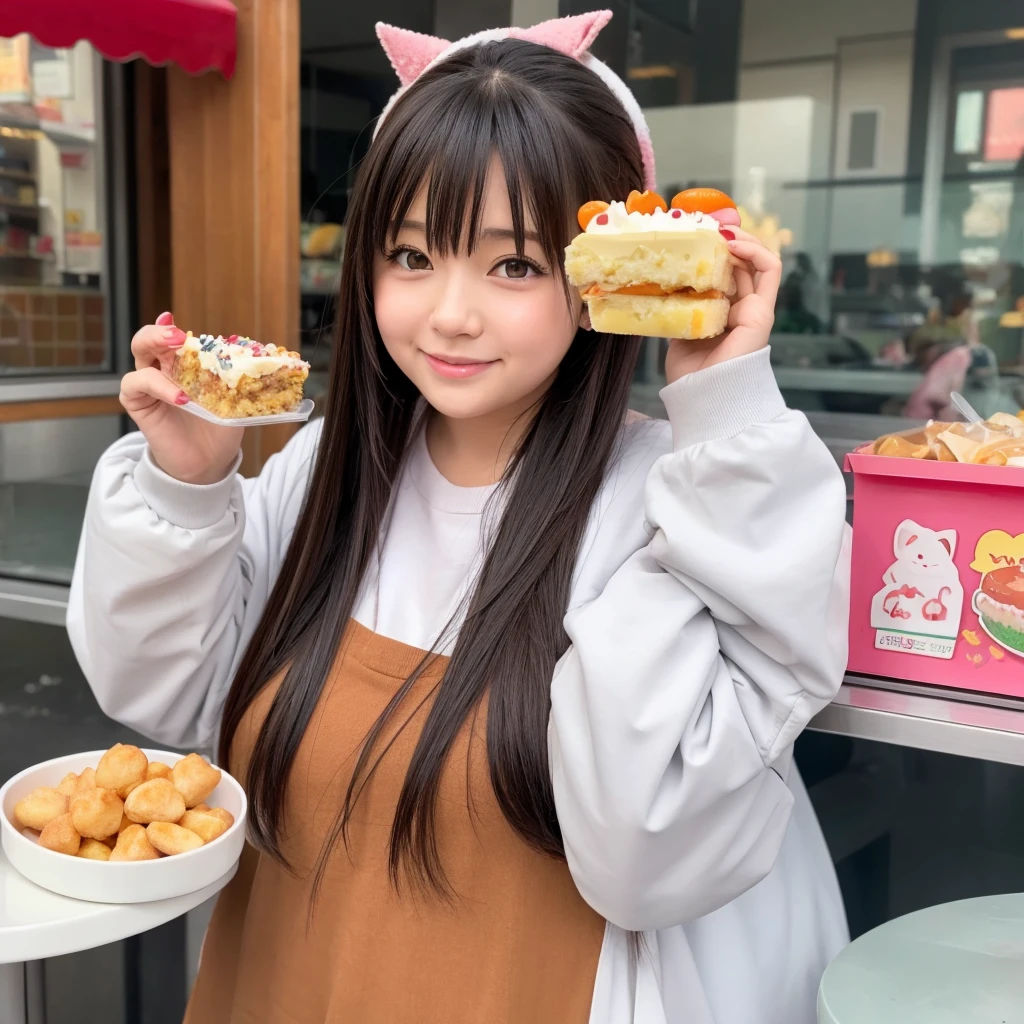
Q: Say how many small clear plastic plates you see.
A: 1